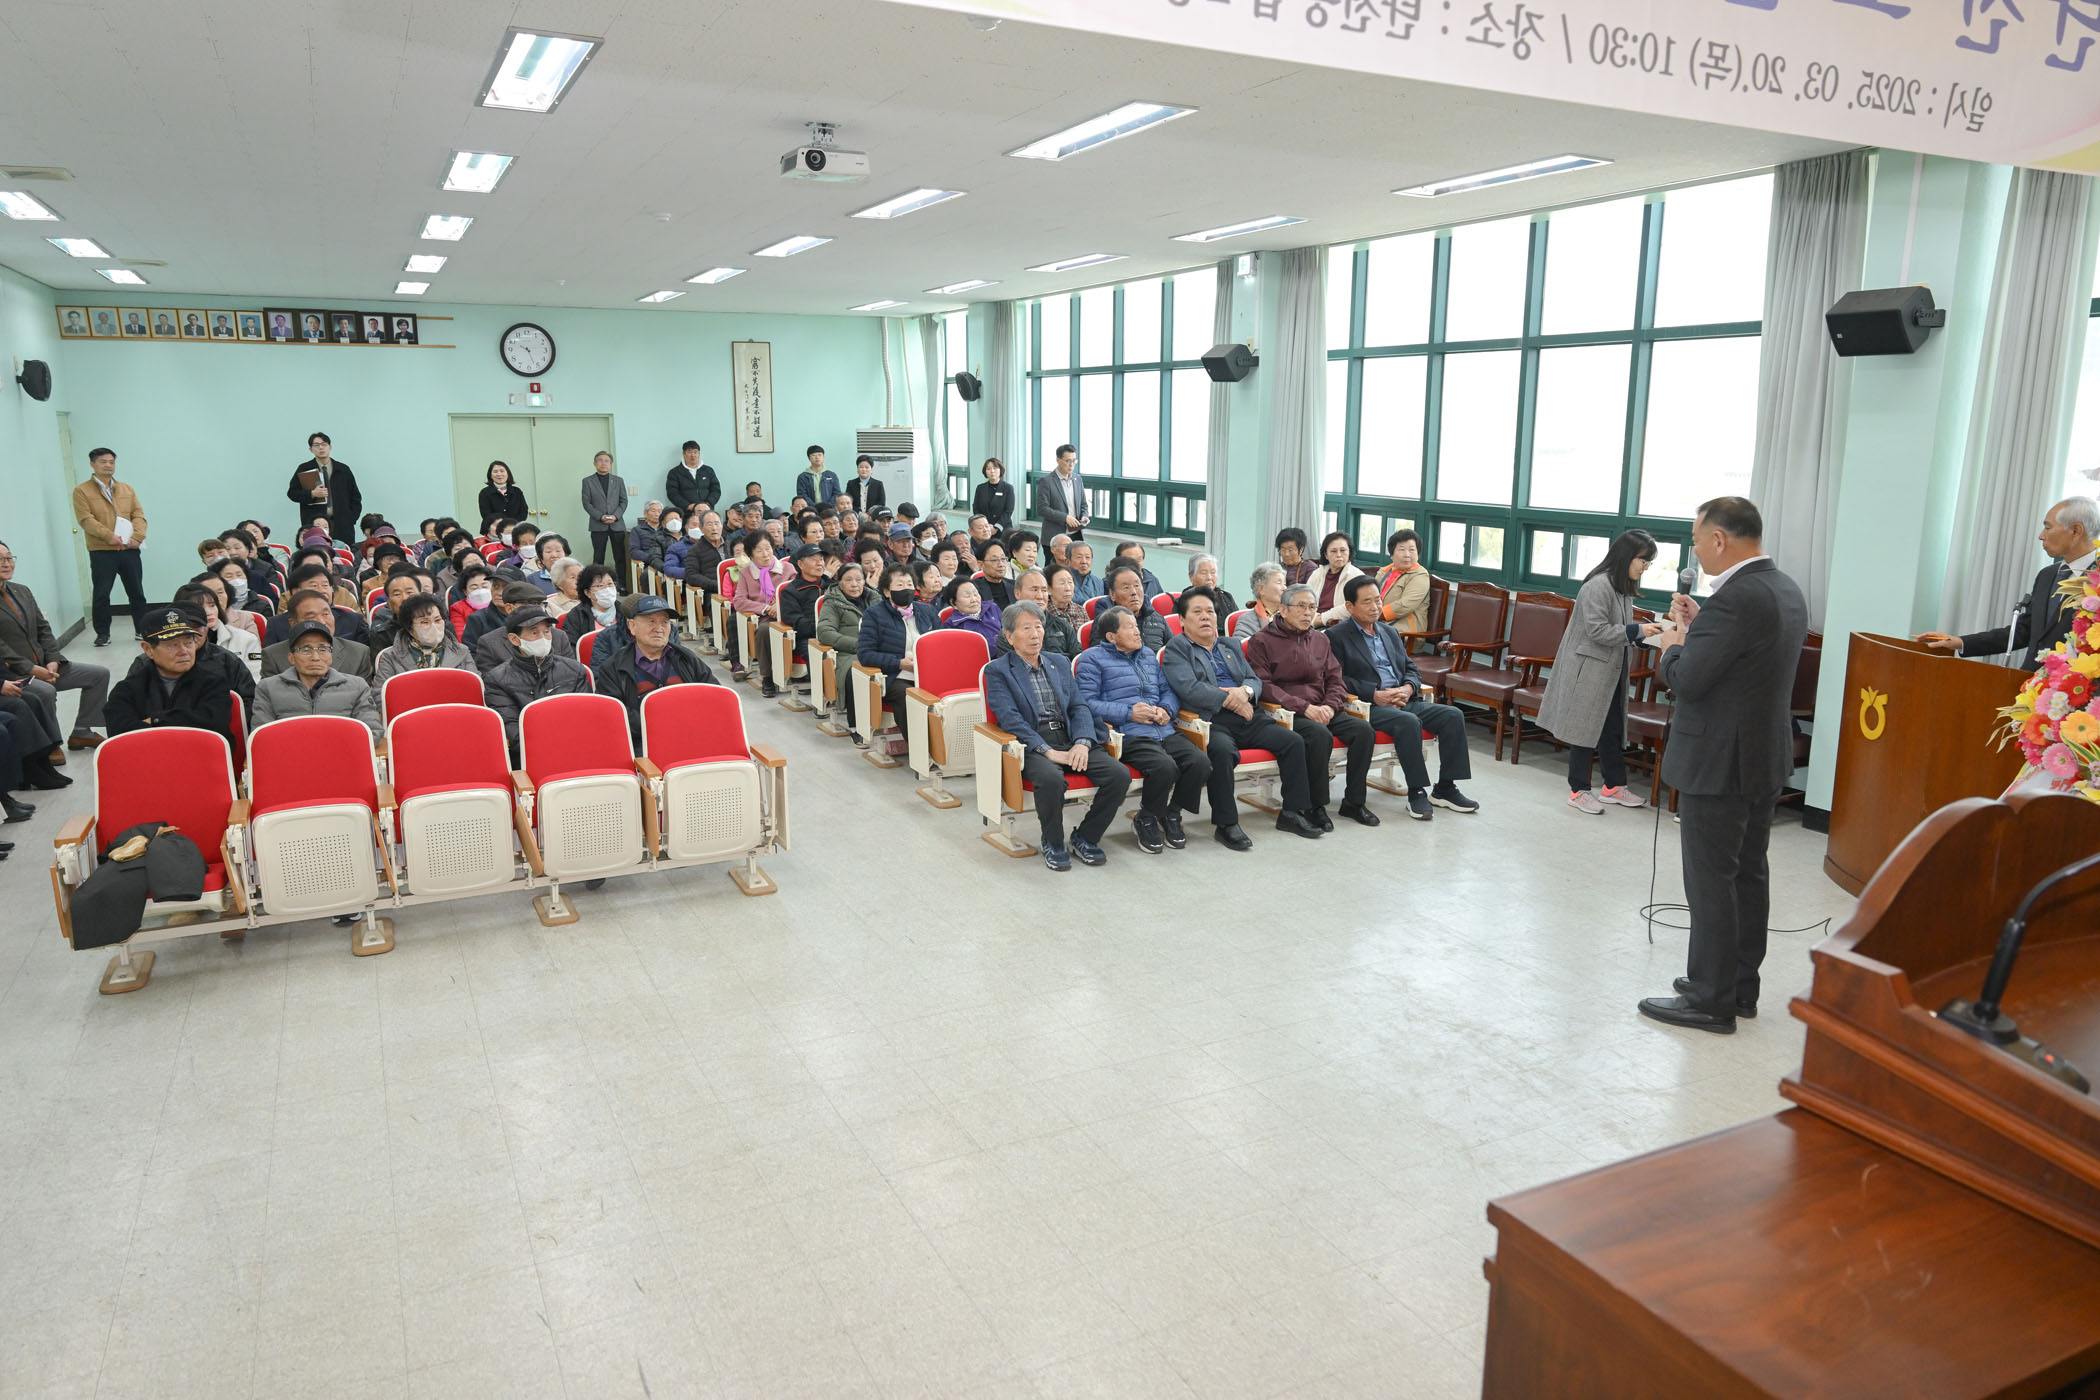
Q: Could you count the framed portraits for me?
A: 12